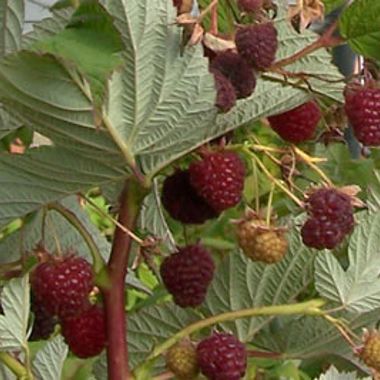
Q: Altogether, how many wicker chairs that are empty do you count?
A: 0